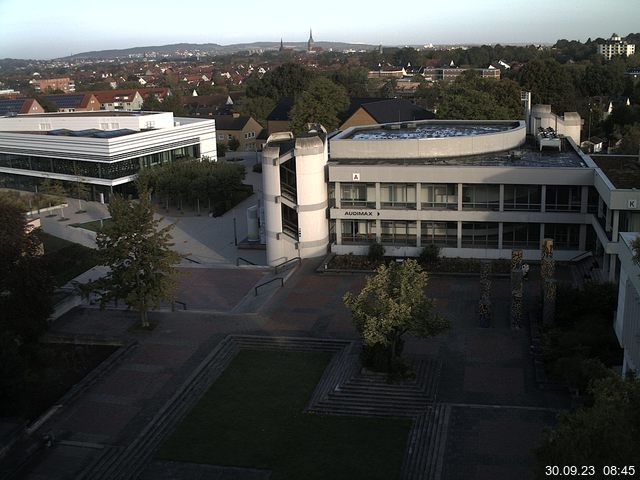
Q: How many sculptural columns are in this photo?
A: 3